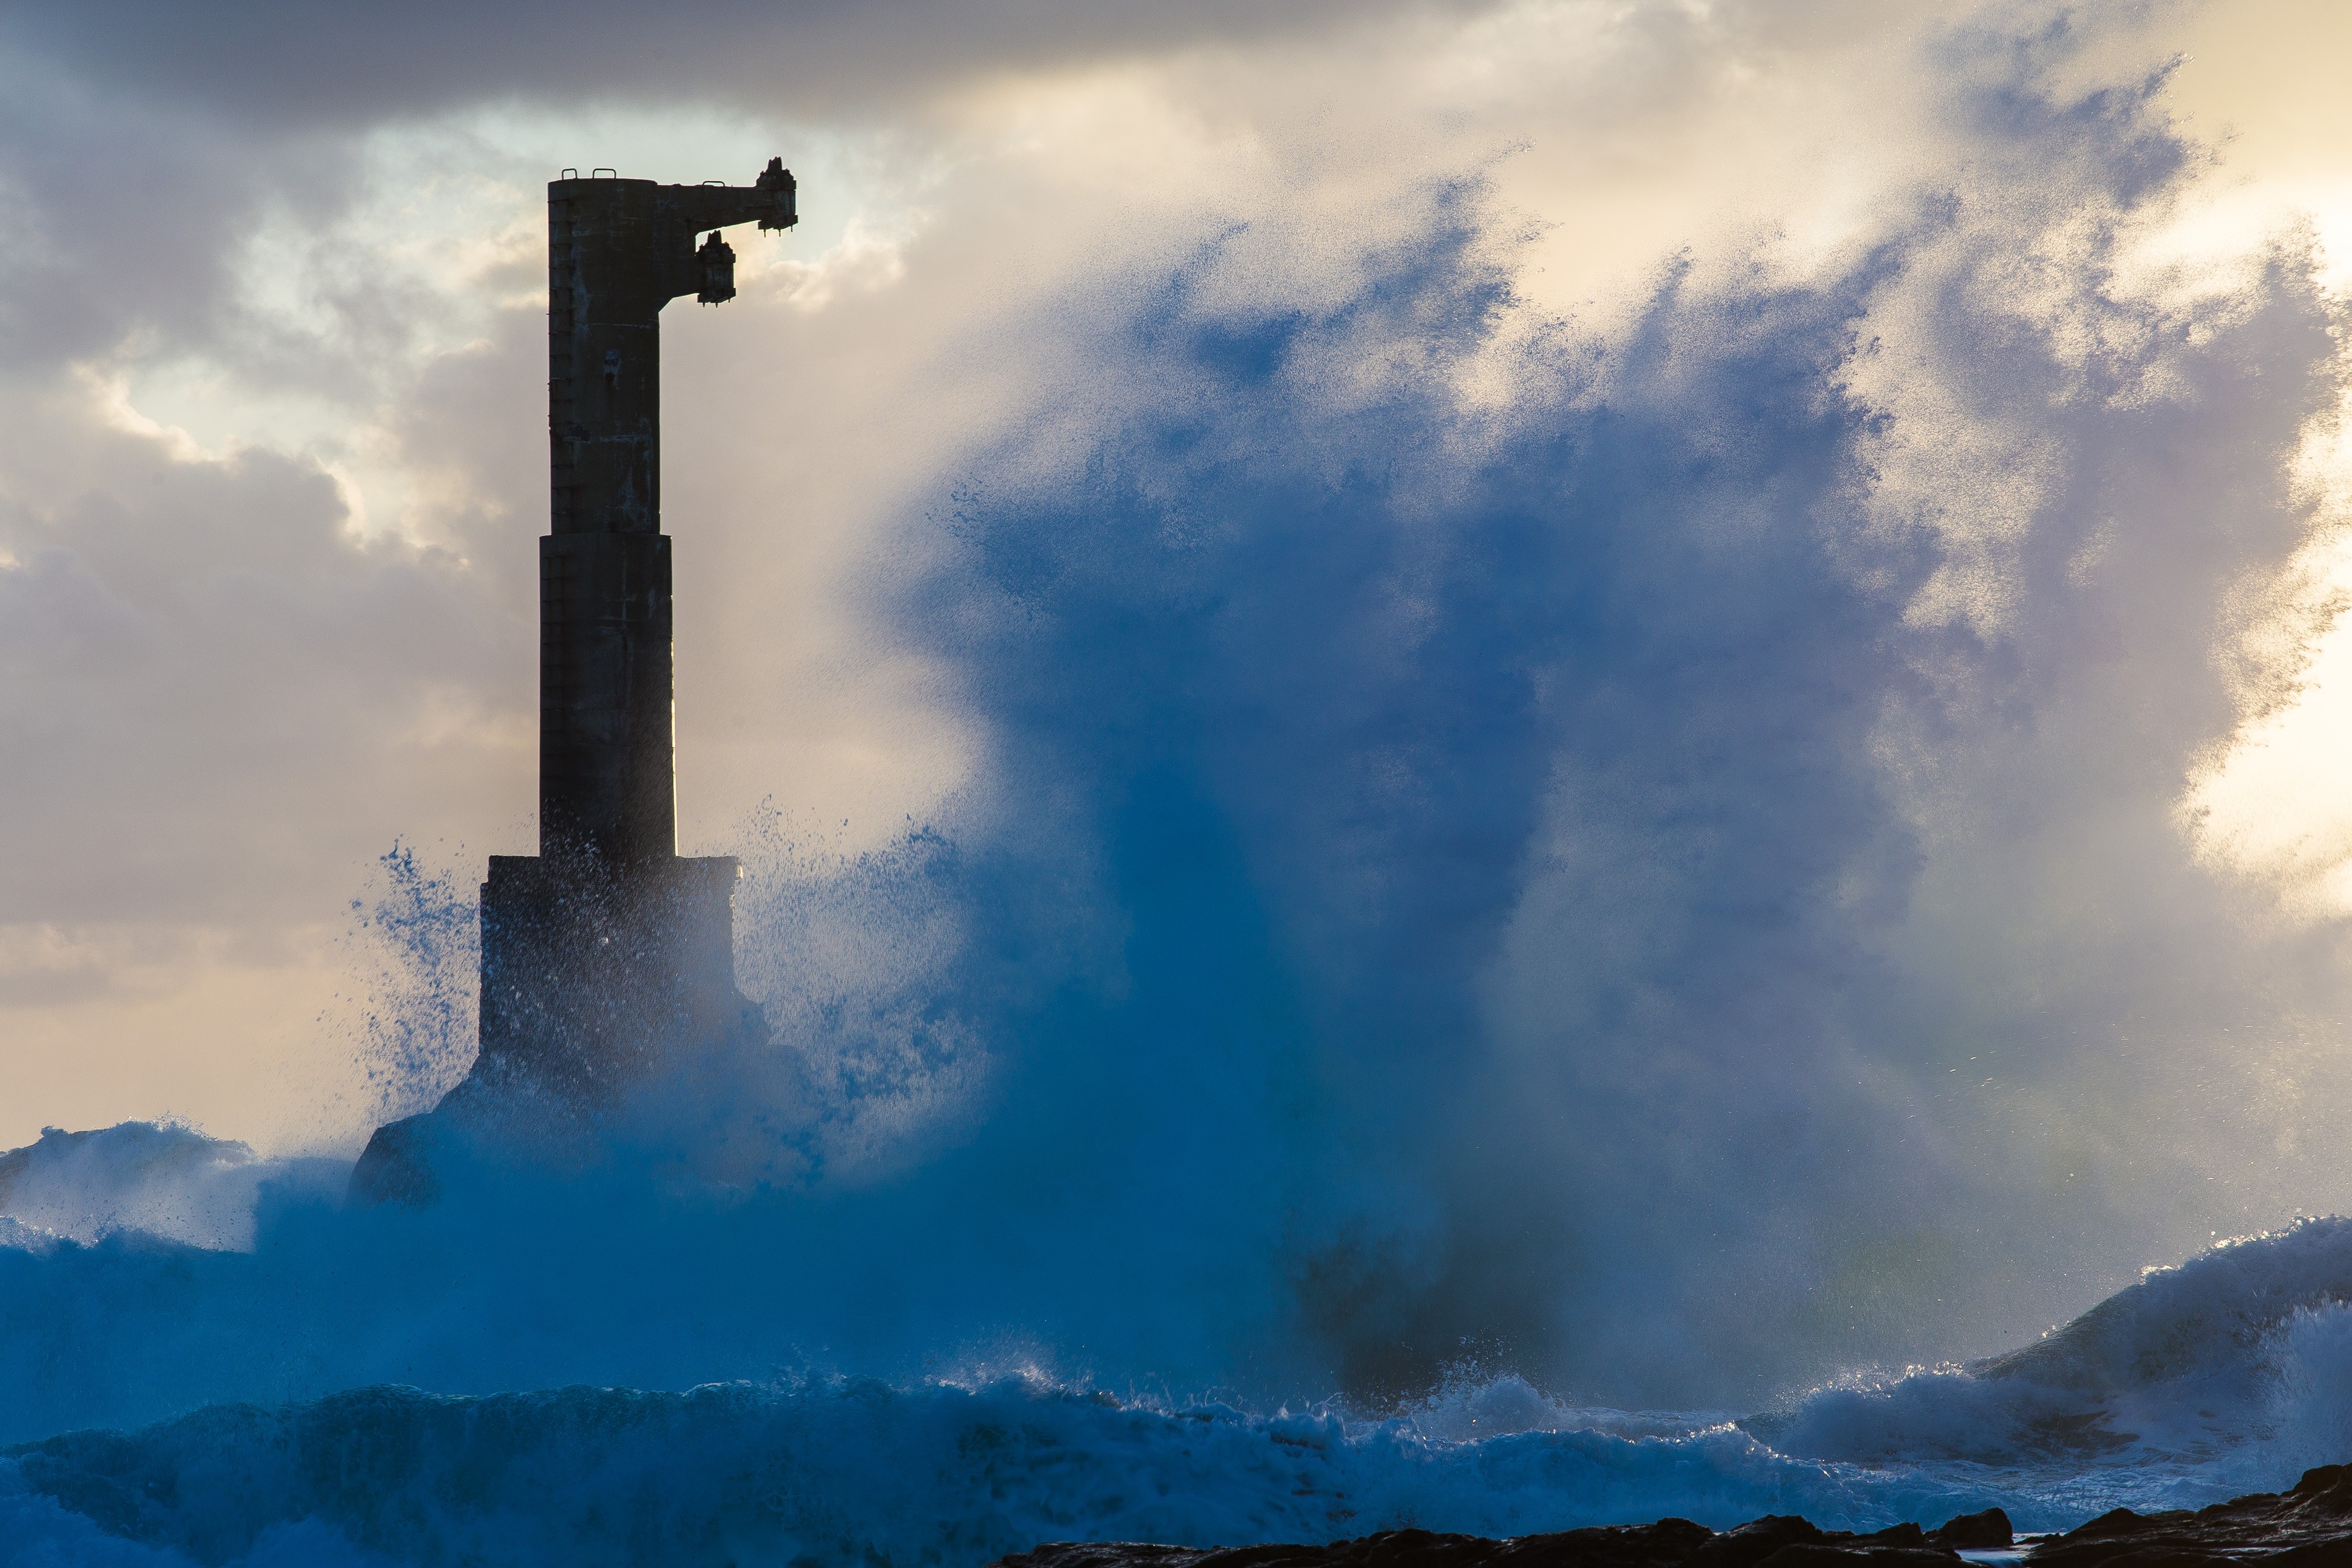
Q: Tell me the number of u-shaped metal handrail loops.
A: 3